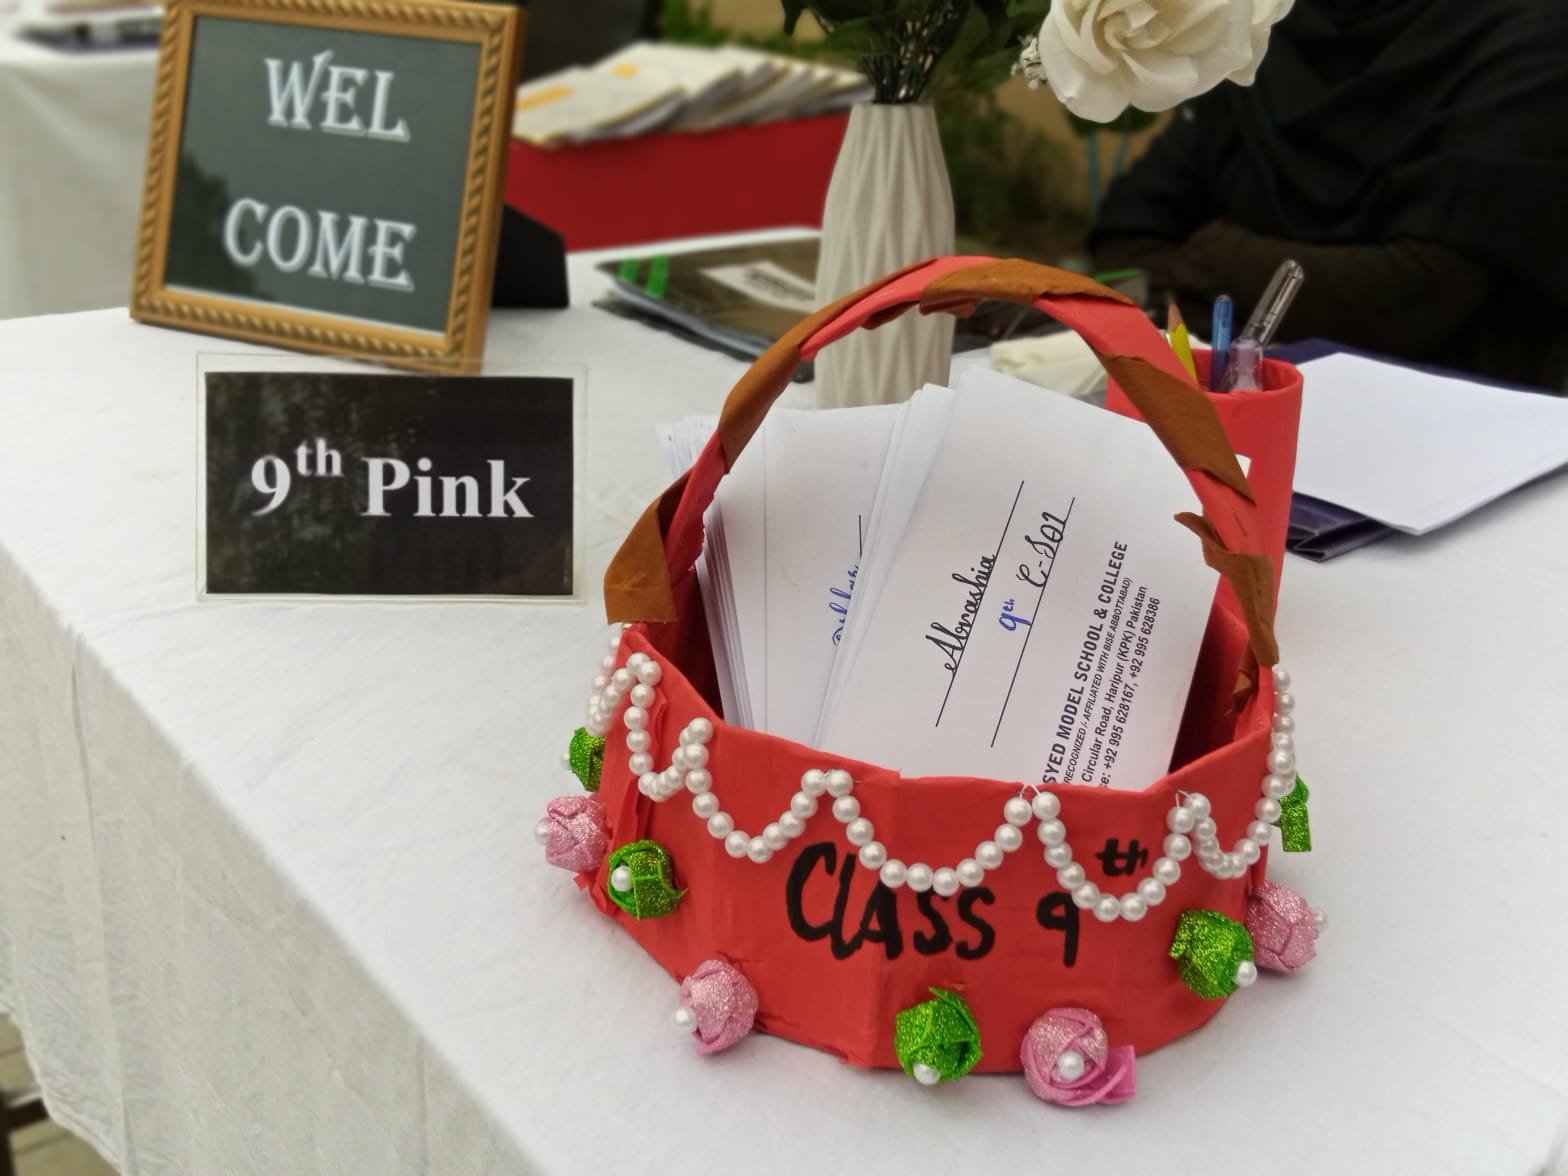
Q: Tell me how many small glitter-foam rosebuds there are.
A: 9